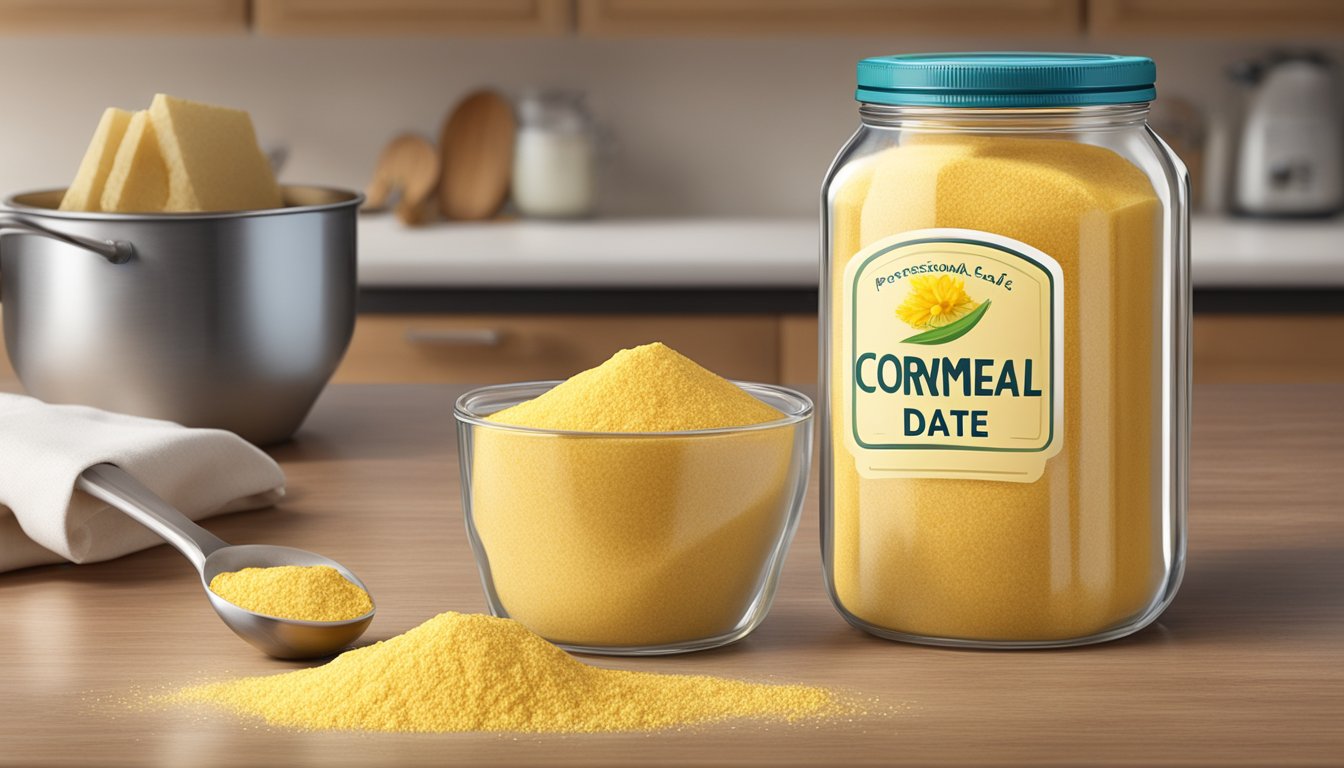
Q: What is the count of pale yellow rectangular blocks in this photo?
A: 3